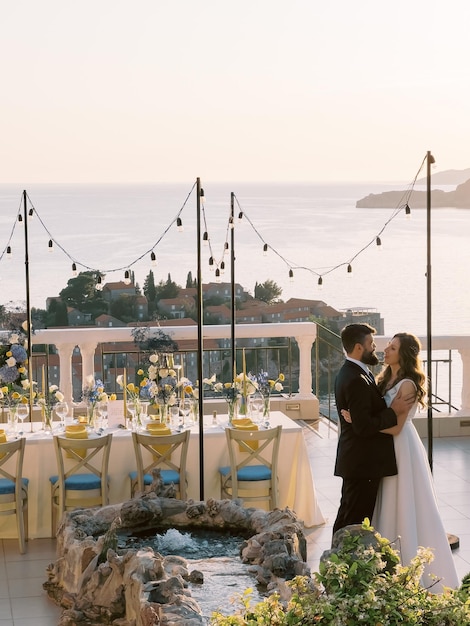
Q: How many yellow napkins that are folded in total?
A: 4